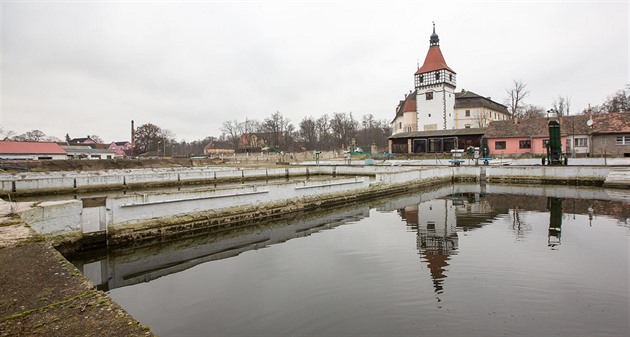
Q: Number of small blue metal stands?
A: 2